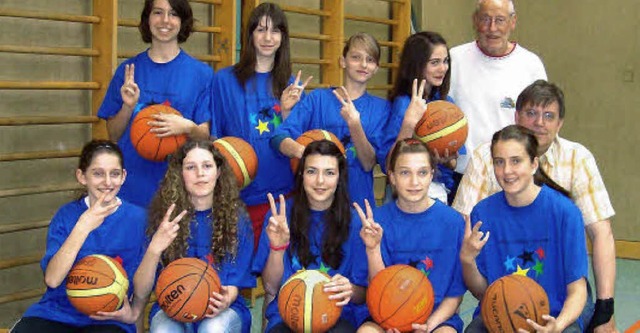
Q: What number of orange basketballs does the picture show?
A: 9